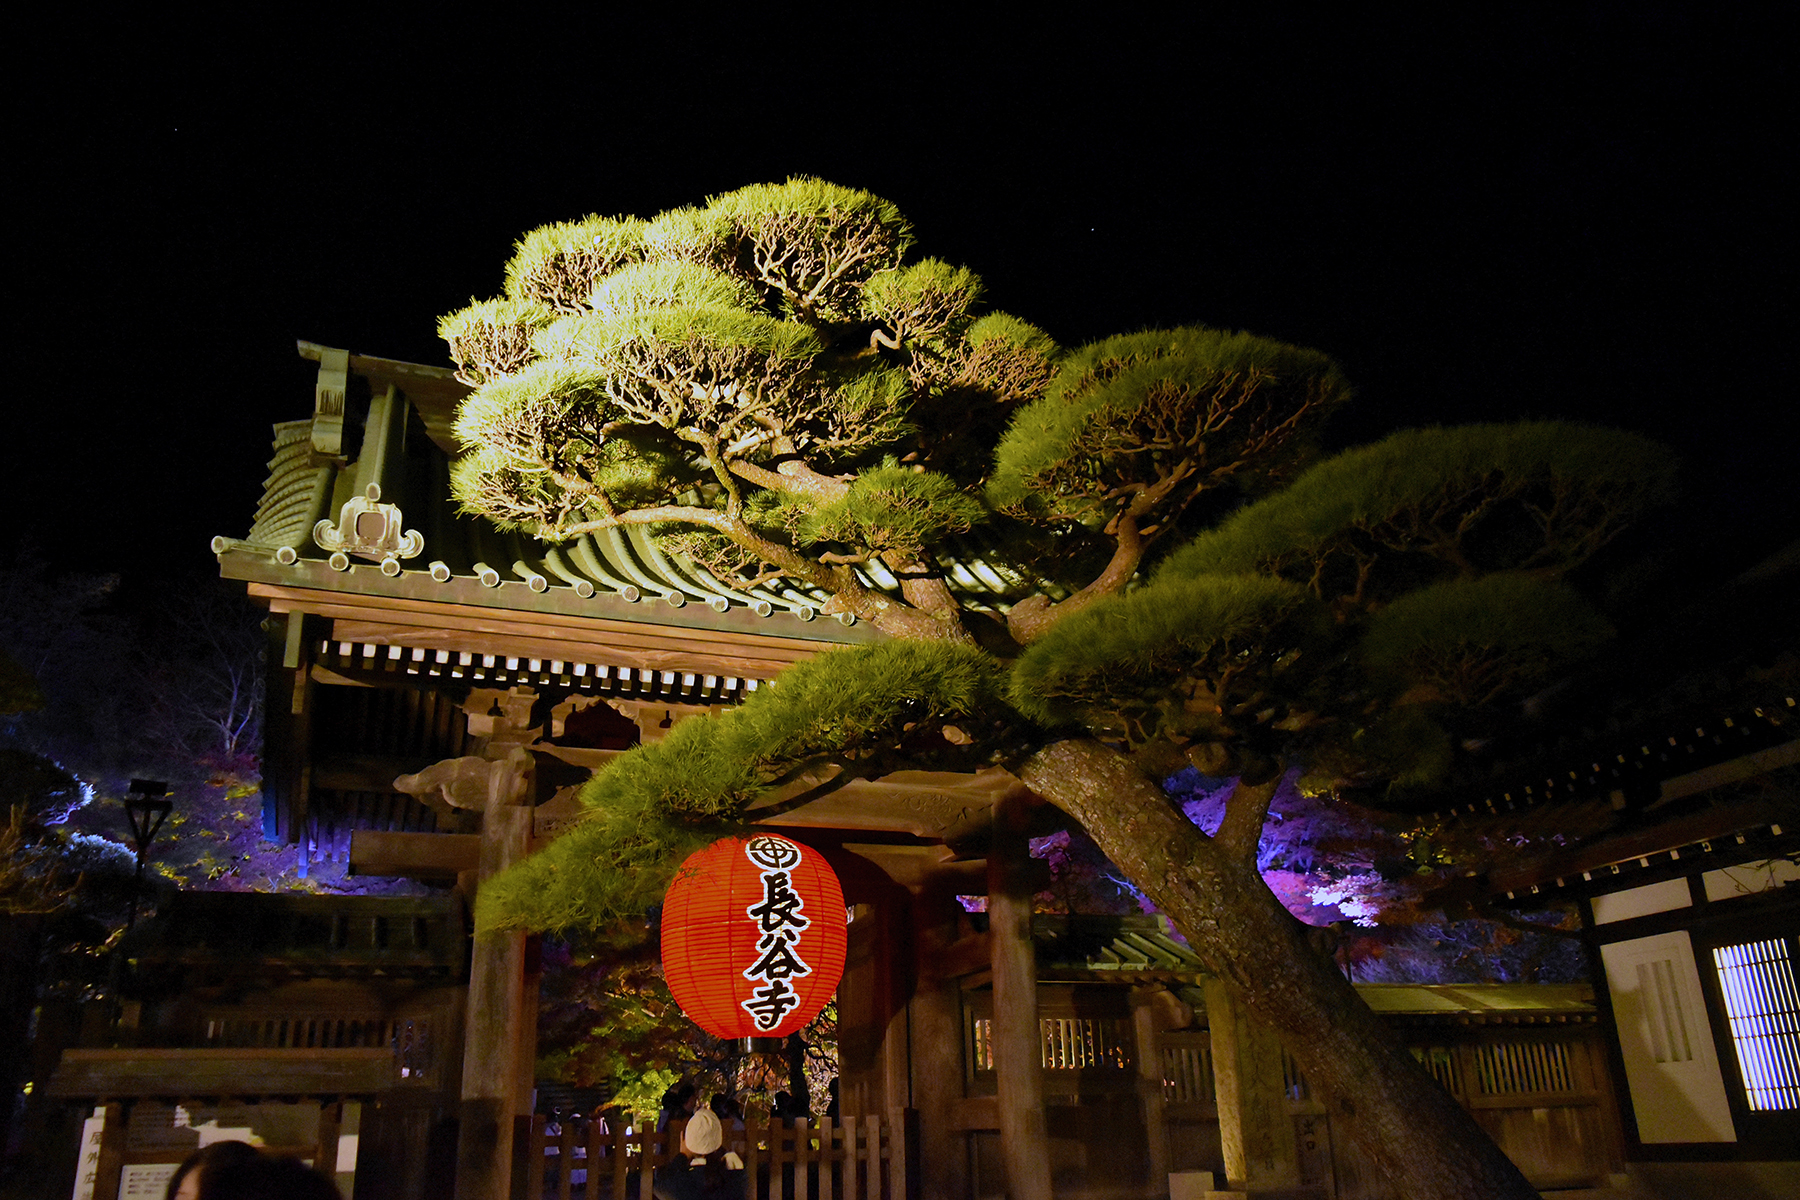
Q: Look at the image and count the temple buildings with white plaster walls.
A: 1